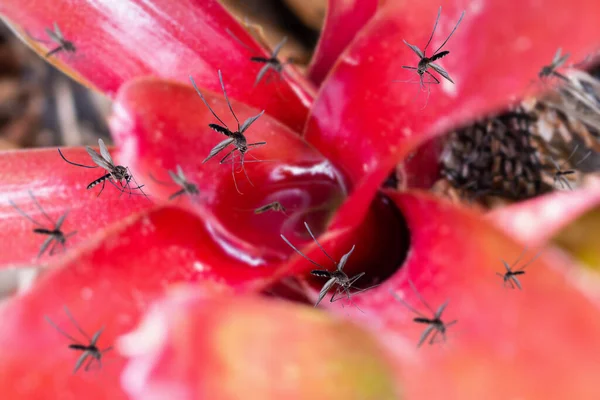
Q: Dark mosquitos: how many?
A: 14